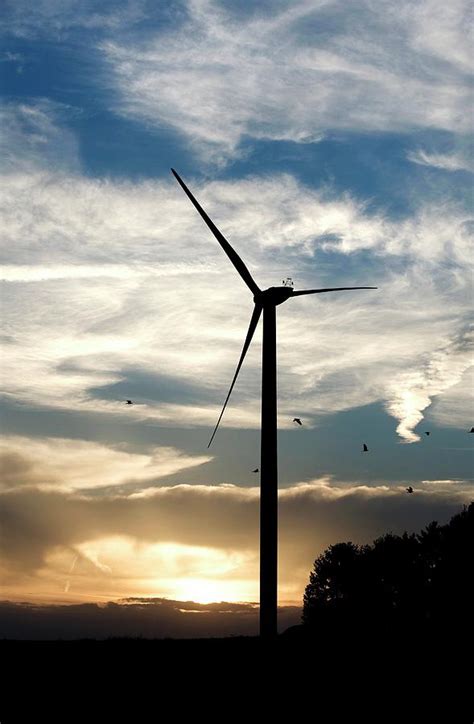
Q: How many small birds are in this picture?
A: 7